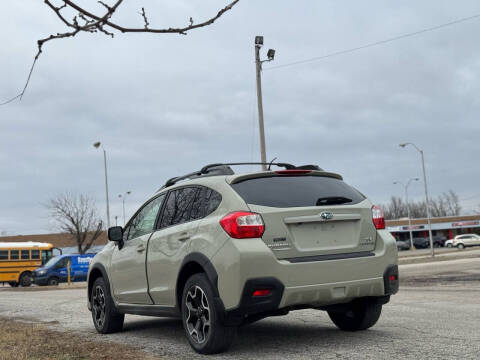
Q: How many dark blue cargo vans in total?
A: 1